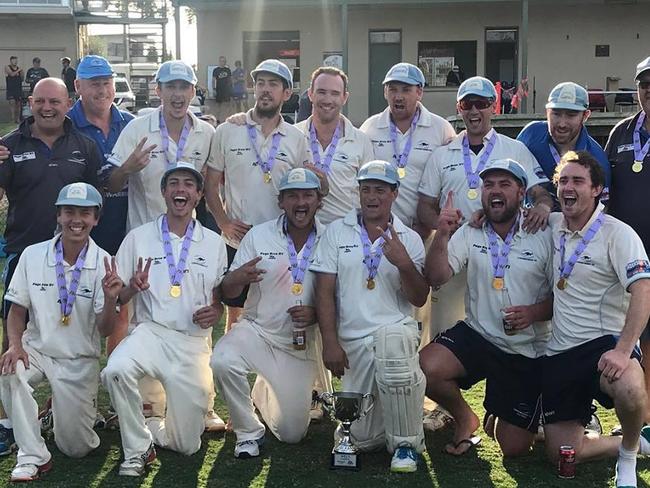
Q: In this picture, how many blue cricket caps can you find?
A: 11